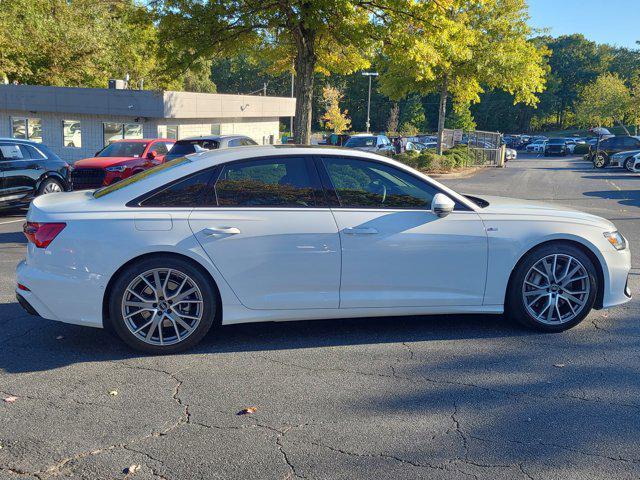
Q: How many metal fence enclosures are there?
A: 1